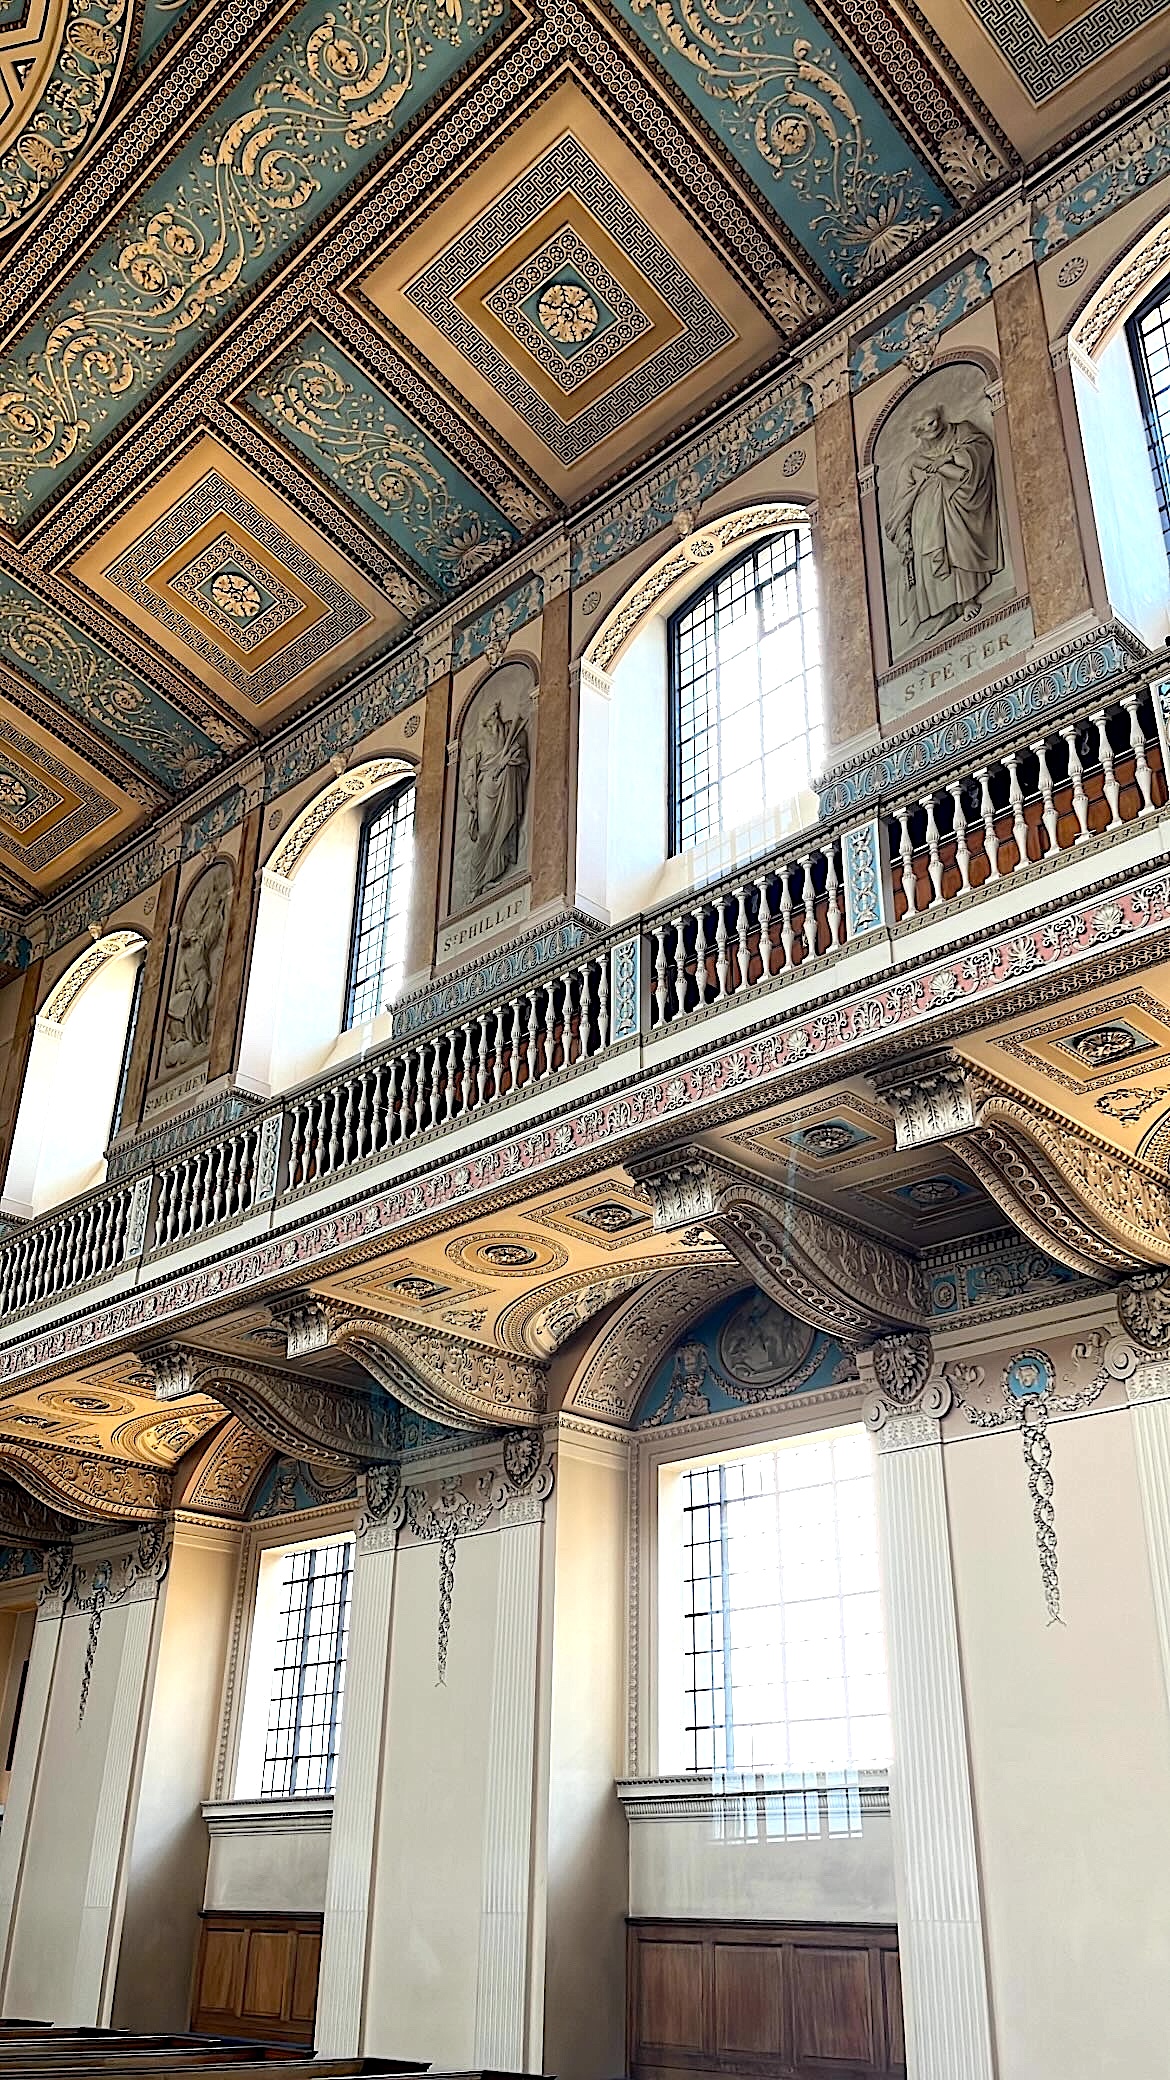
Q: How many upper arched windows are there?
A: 4